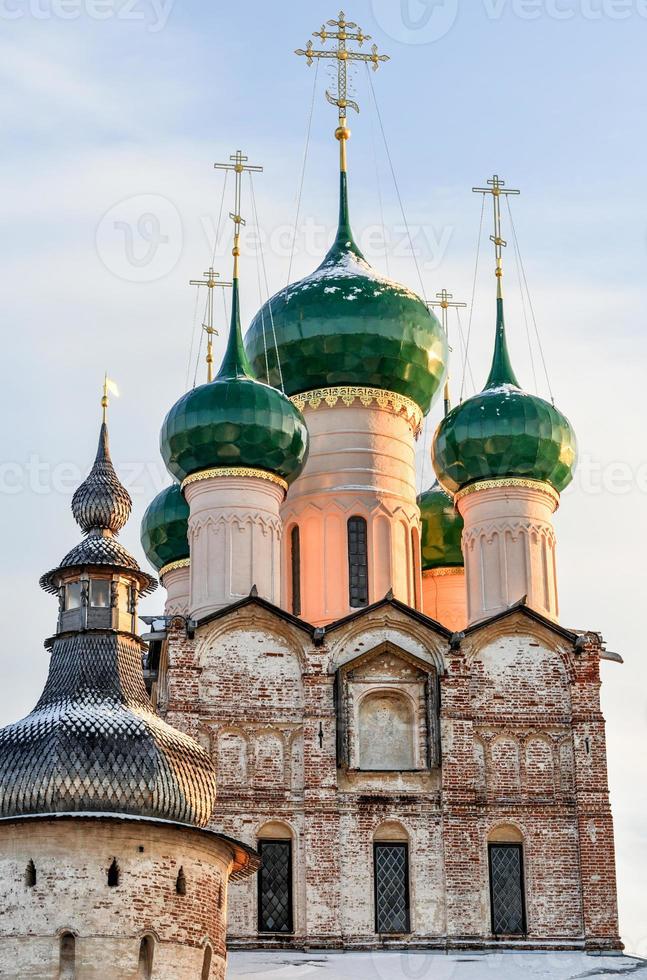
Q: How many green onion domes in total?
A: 5